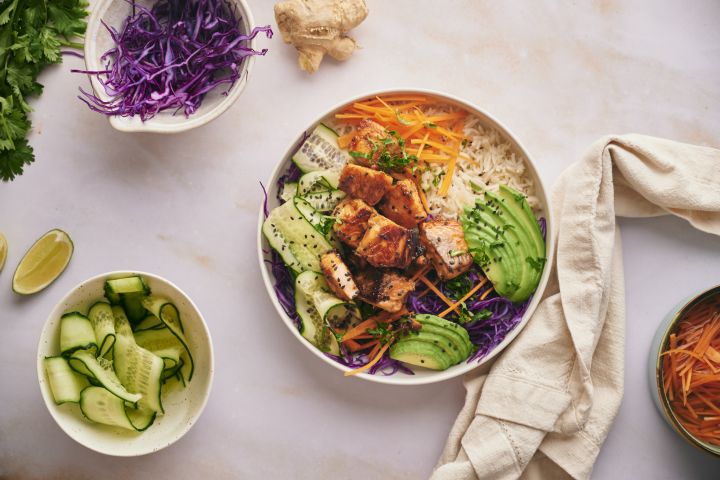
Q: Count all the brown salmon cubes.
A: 8